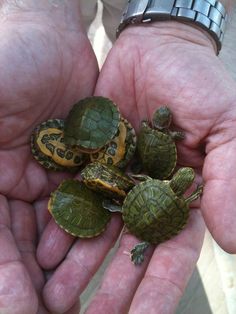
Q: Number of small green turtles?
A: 7